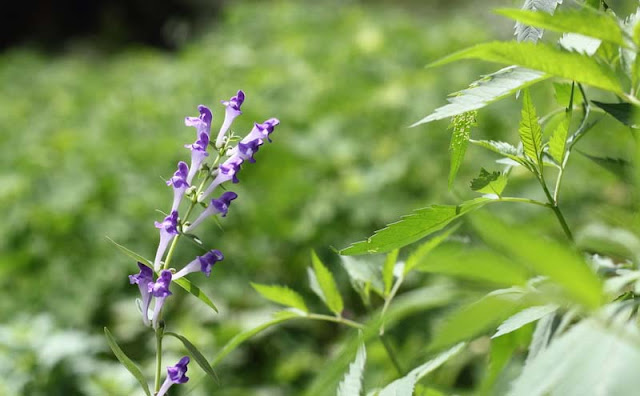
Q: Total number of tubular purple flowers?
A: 13